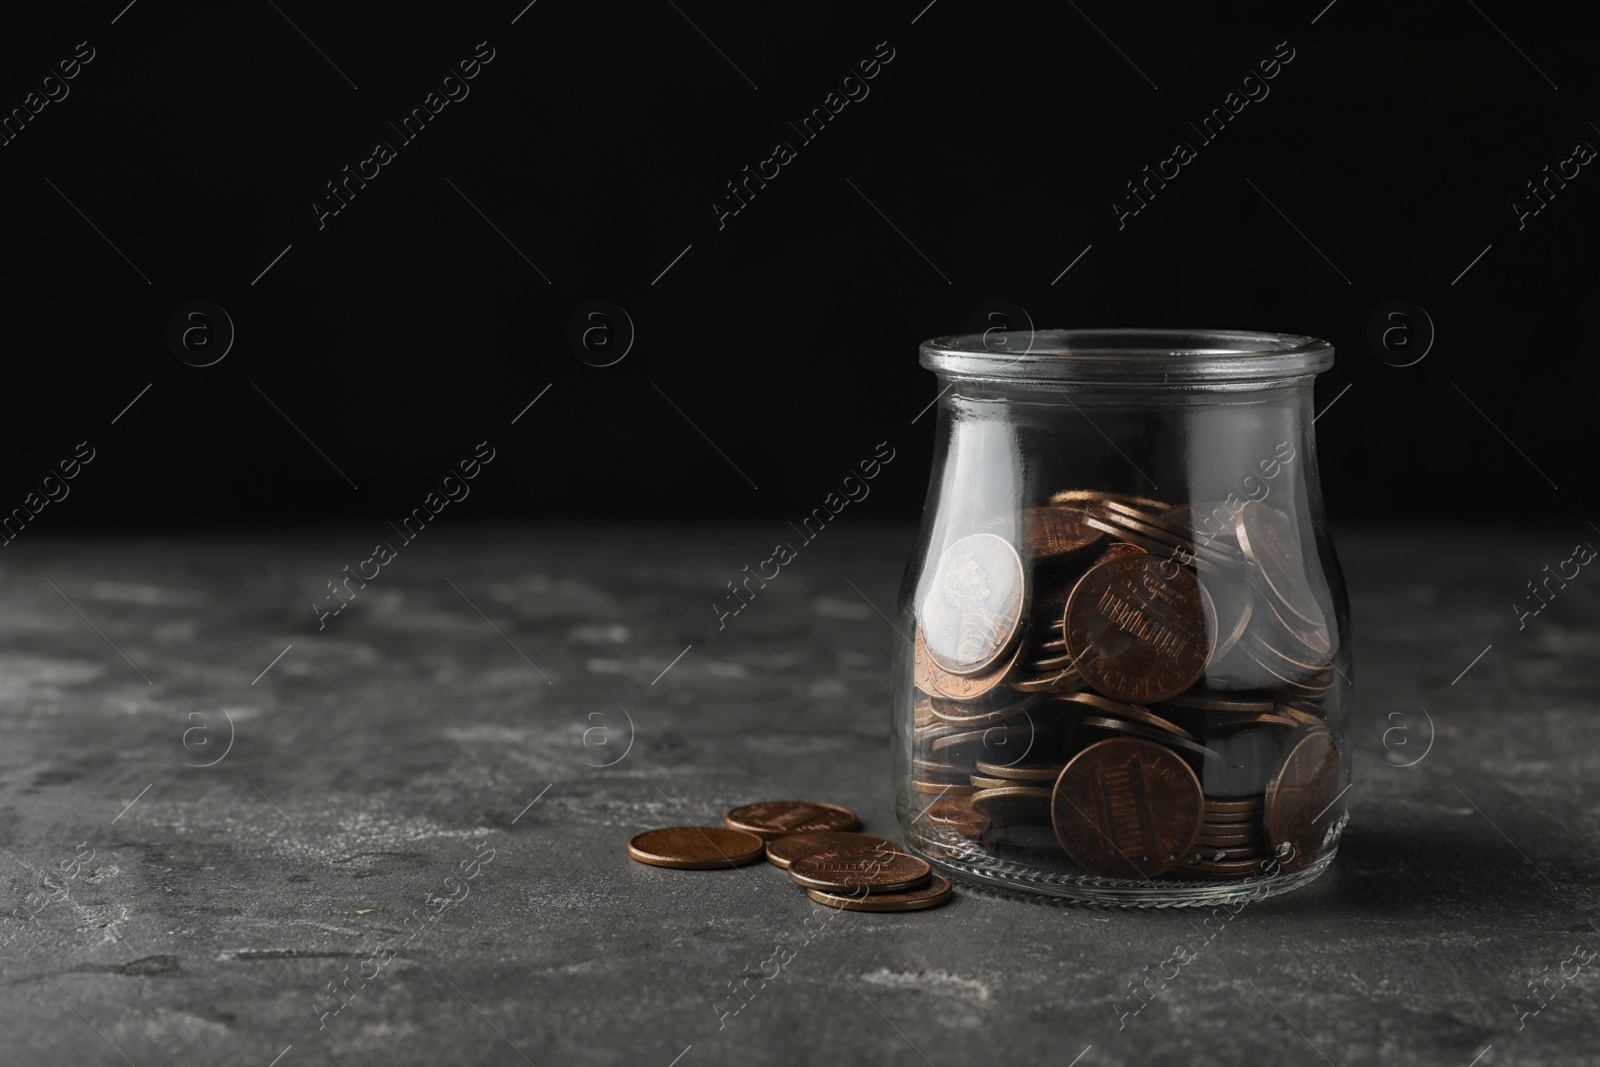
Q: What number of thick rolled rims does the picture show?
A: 1